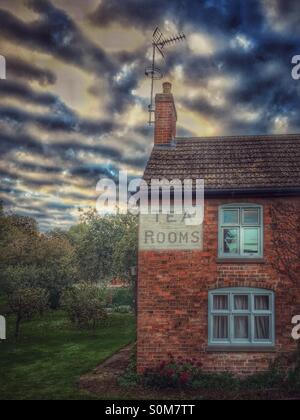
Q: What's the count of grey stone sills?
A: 2